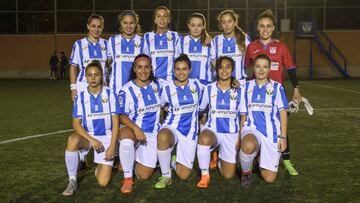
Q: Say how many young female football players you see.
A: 11